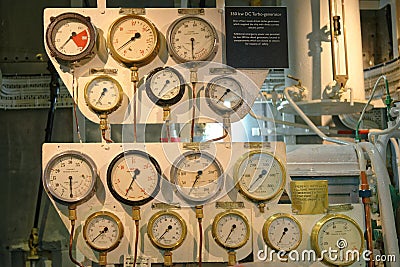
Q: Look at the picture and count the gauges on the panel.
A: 15